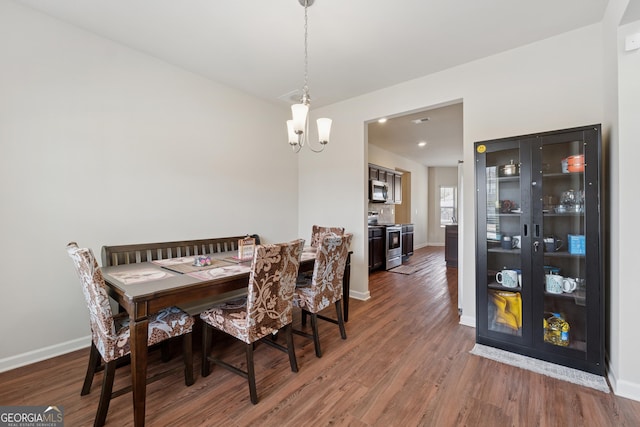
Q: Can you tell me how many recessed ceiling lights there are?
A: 2